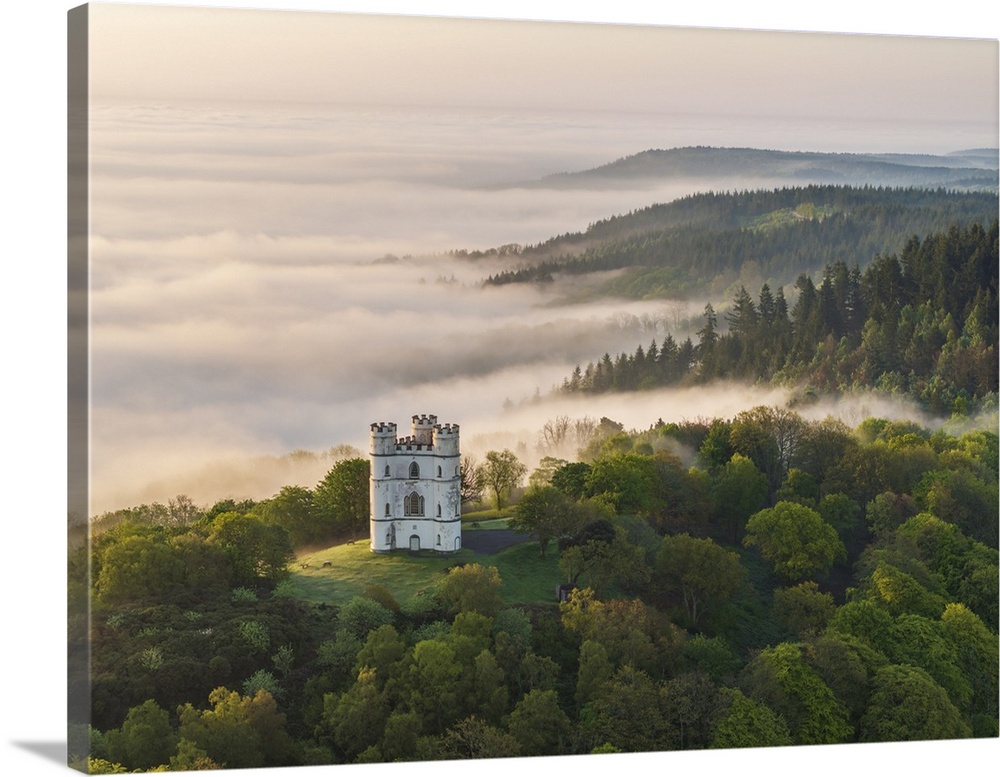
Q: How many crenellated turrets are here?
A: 3